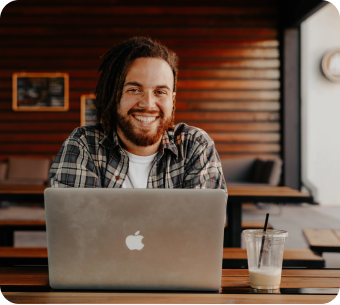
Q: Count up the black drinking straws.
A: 1